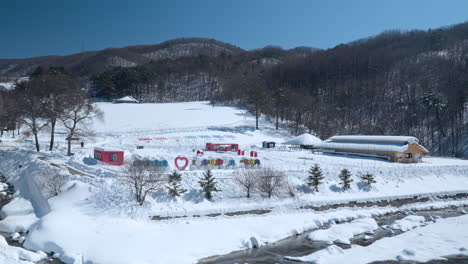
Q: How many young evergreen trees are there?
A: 5